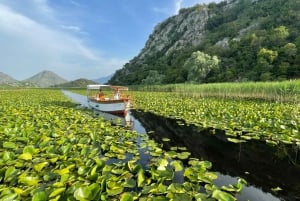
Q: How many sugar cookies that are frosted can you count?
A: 0